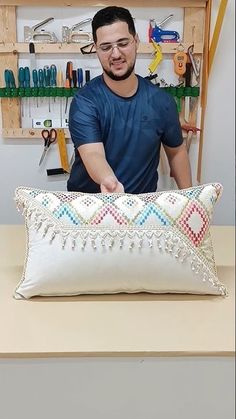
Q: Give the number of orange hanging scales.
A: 1